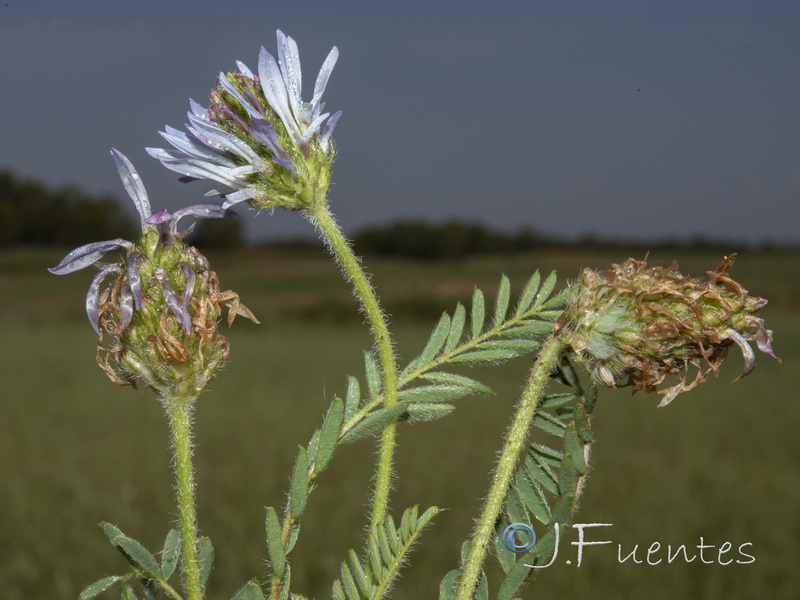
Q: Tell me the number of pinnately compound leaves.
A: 4